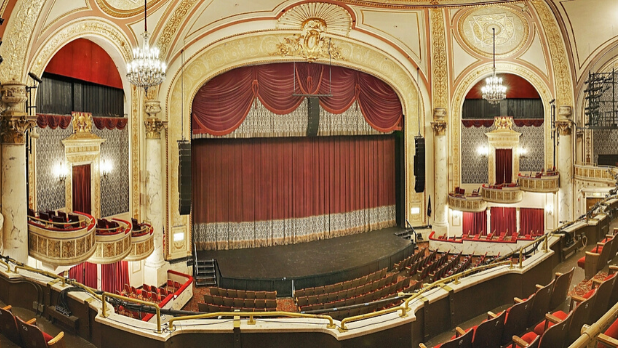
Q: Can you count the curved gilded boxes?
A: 6